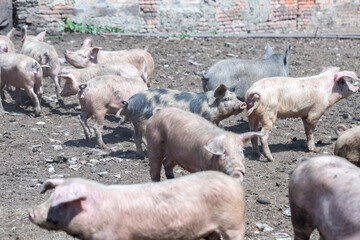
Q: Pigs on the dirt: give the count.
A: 13